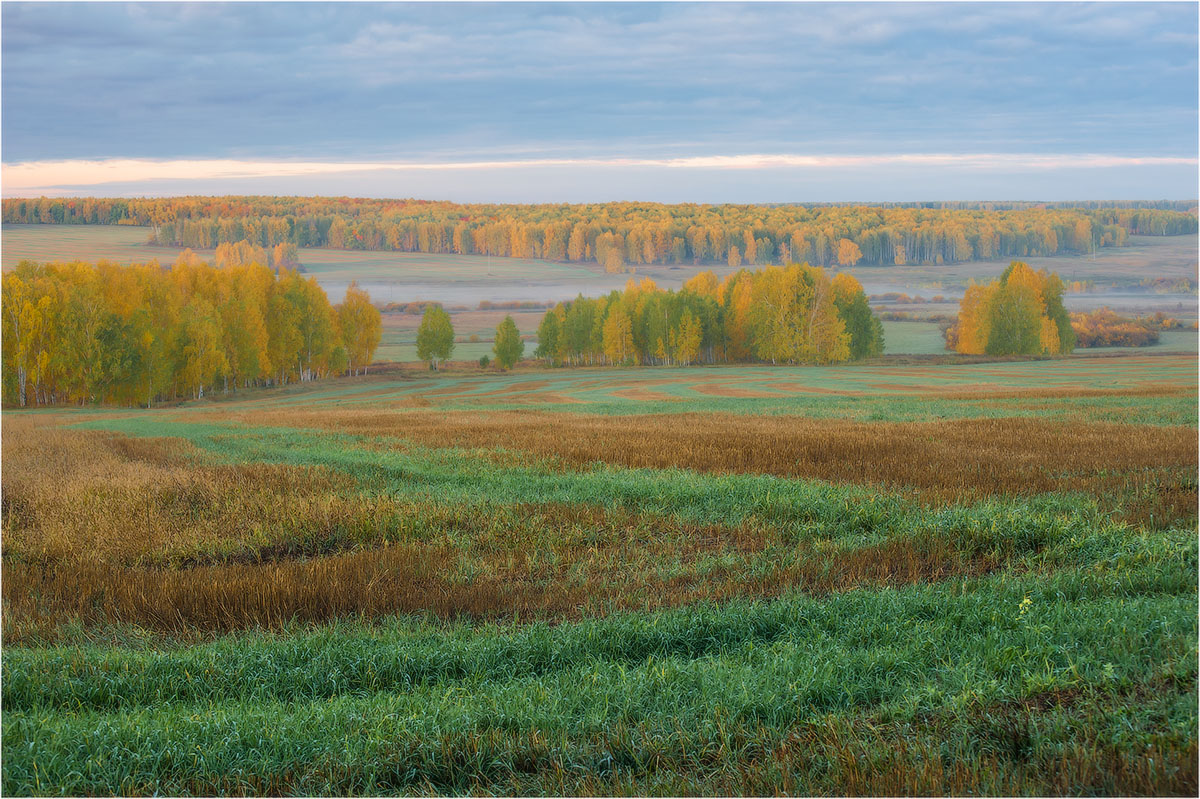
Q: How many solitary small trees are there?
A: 2